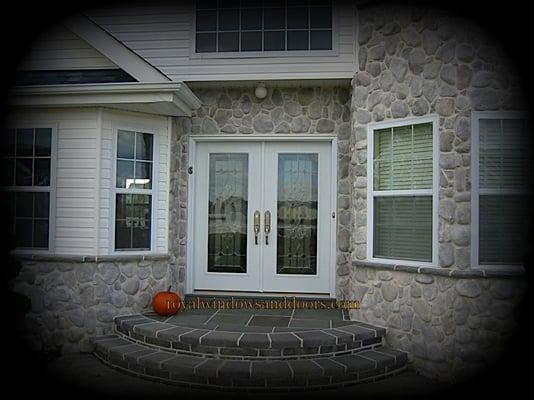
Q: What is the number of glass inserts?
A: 2